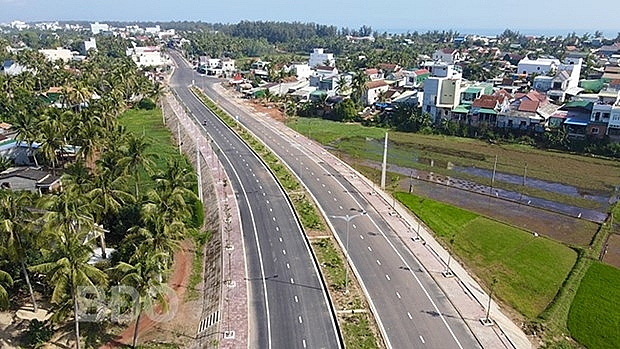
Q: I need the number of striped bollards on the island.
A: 0